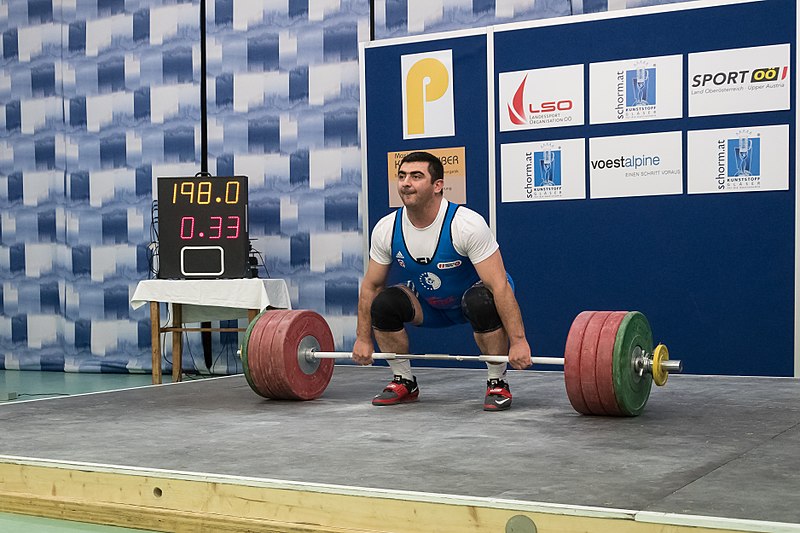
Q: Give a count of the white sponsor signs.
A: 7